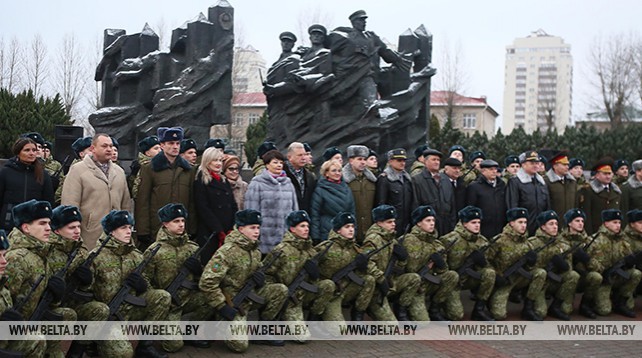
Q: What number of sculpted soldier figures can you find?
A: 3